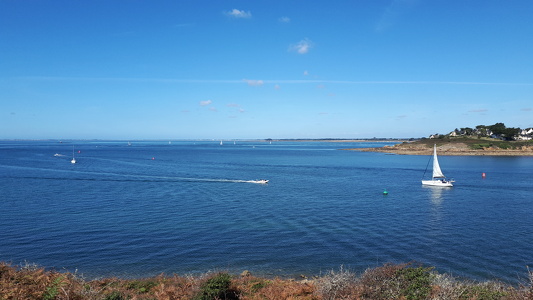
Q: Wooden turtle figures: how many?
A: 0